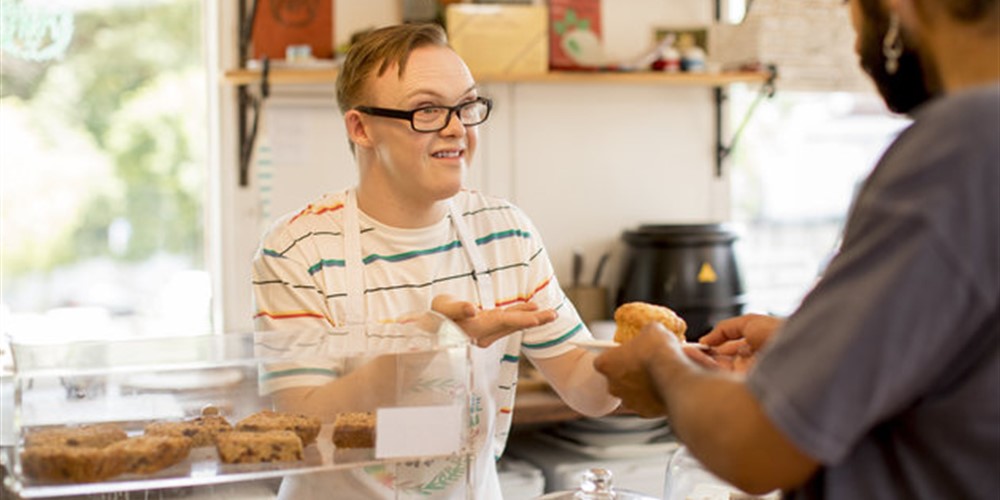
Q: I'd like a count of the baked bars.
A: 7